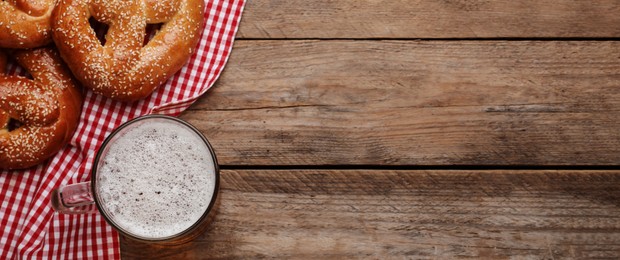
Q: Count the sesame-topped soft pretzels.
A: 3